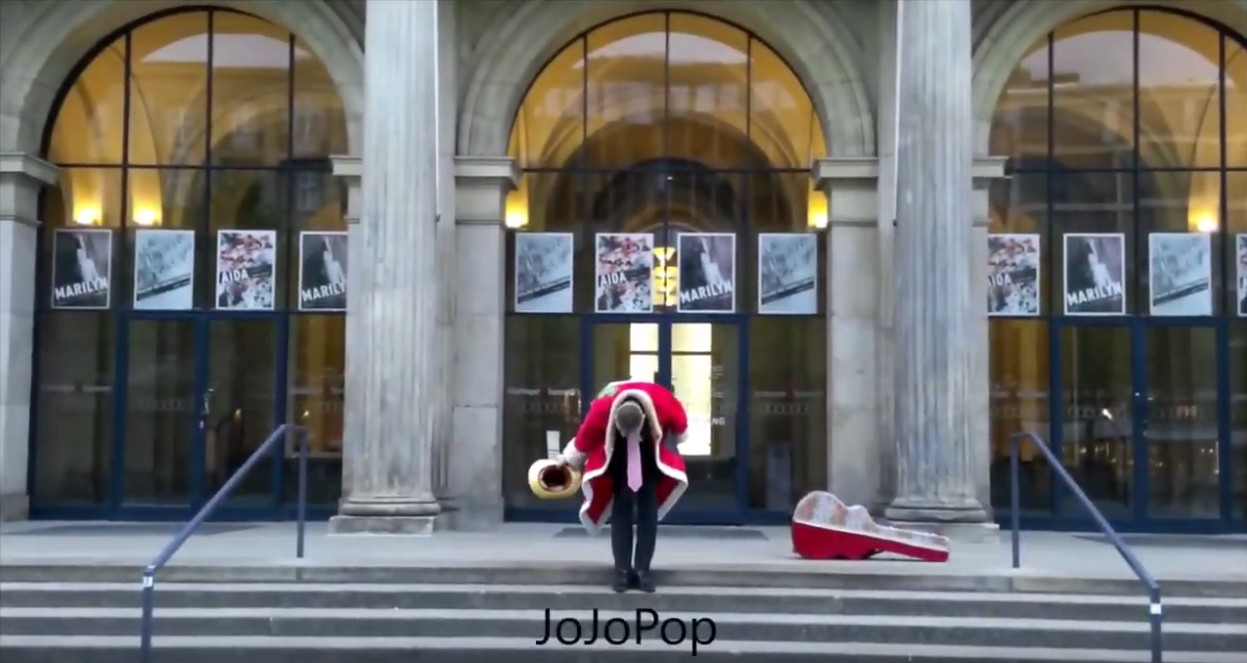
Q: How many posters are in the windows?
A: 12